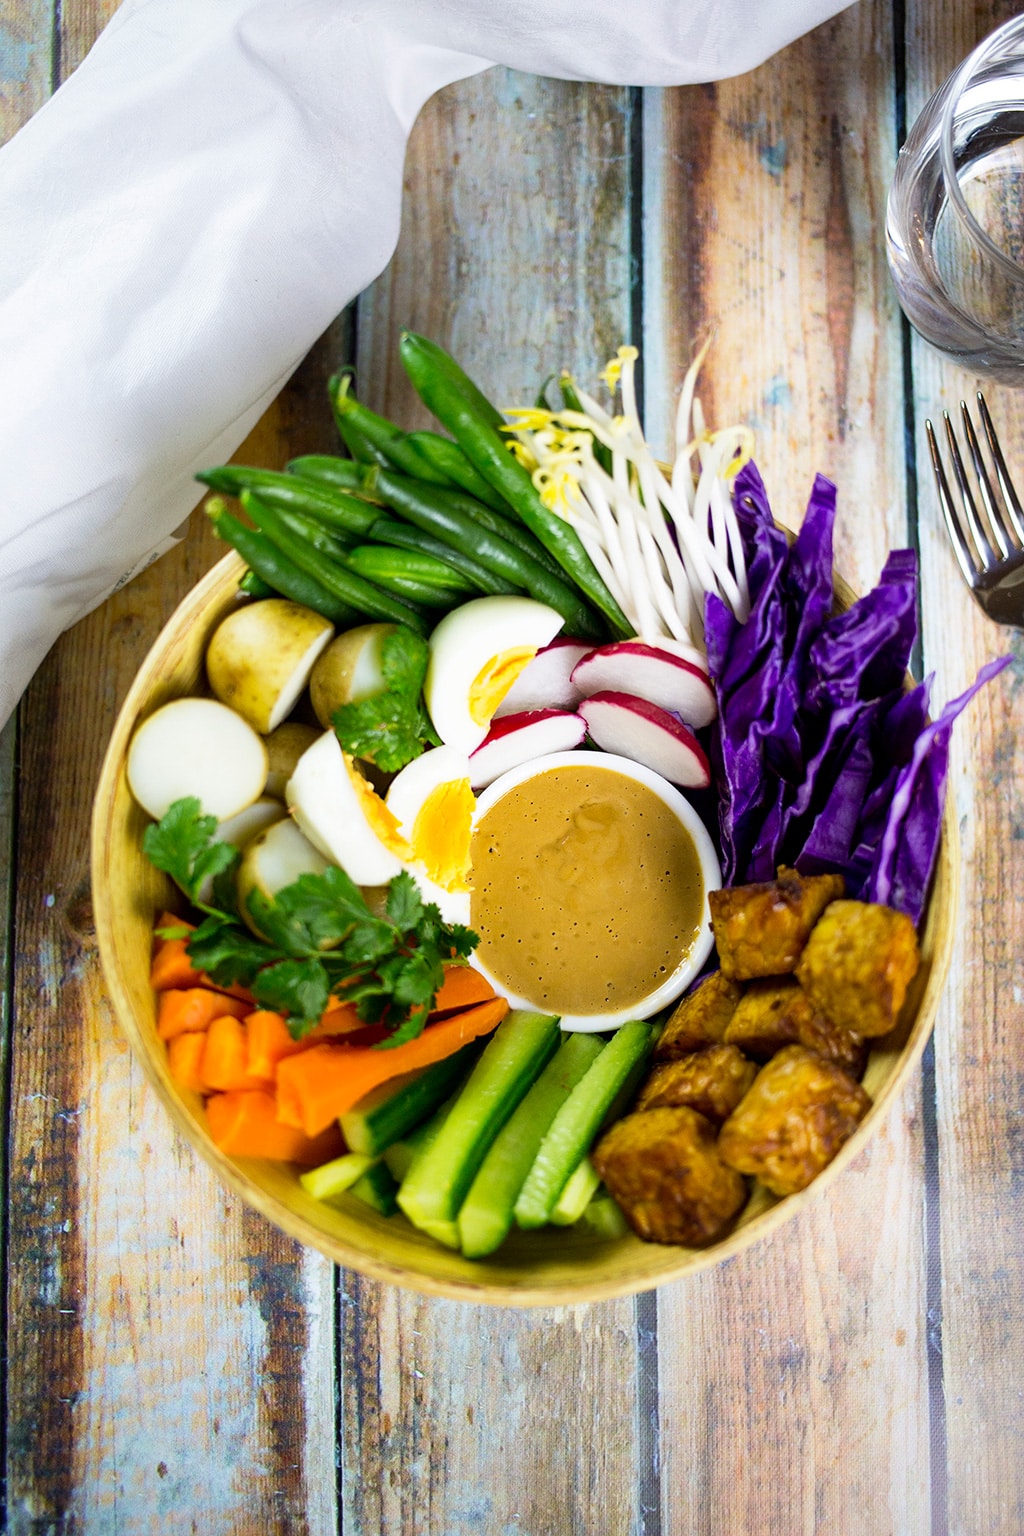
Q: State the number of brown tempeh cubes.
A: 7